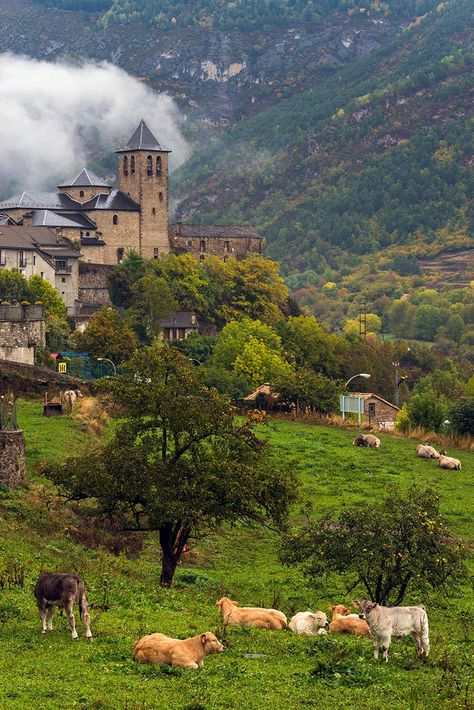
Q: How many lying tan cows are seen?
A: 3